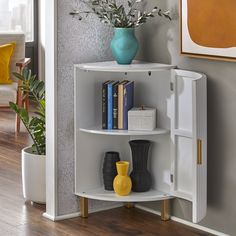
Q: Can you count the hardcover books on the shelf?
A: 5